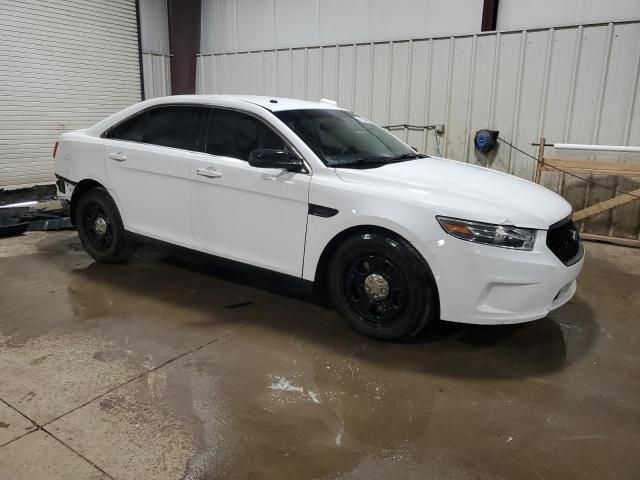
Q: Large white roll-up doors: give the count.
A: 1